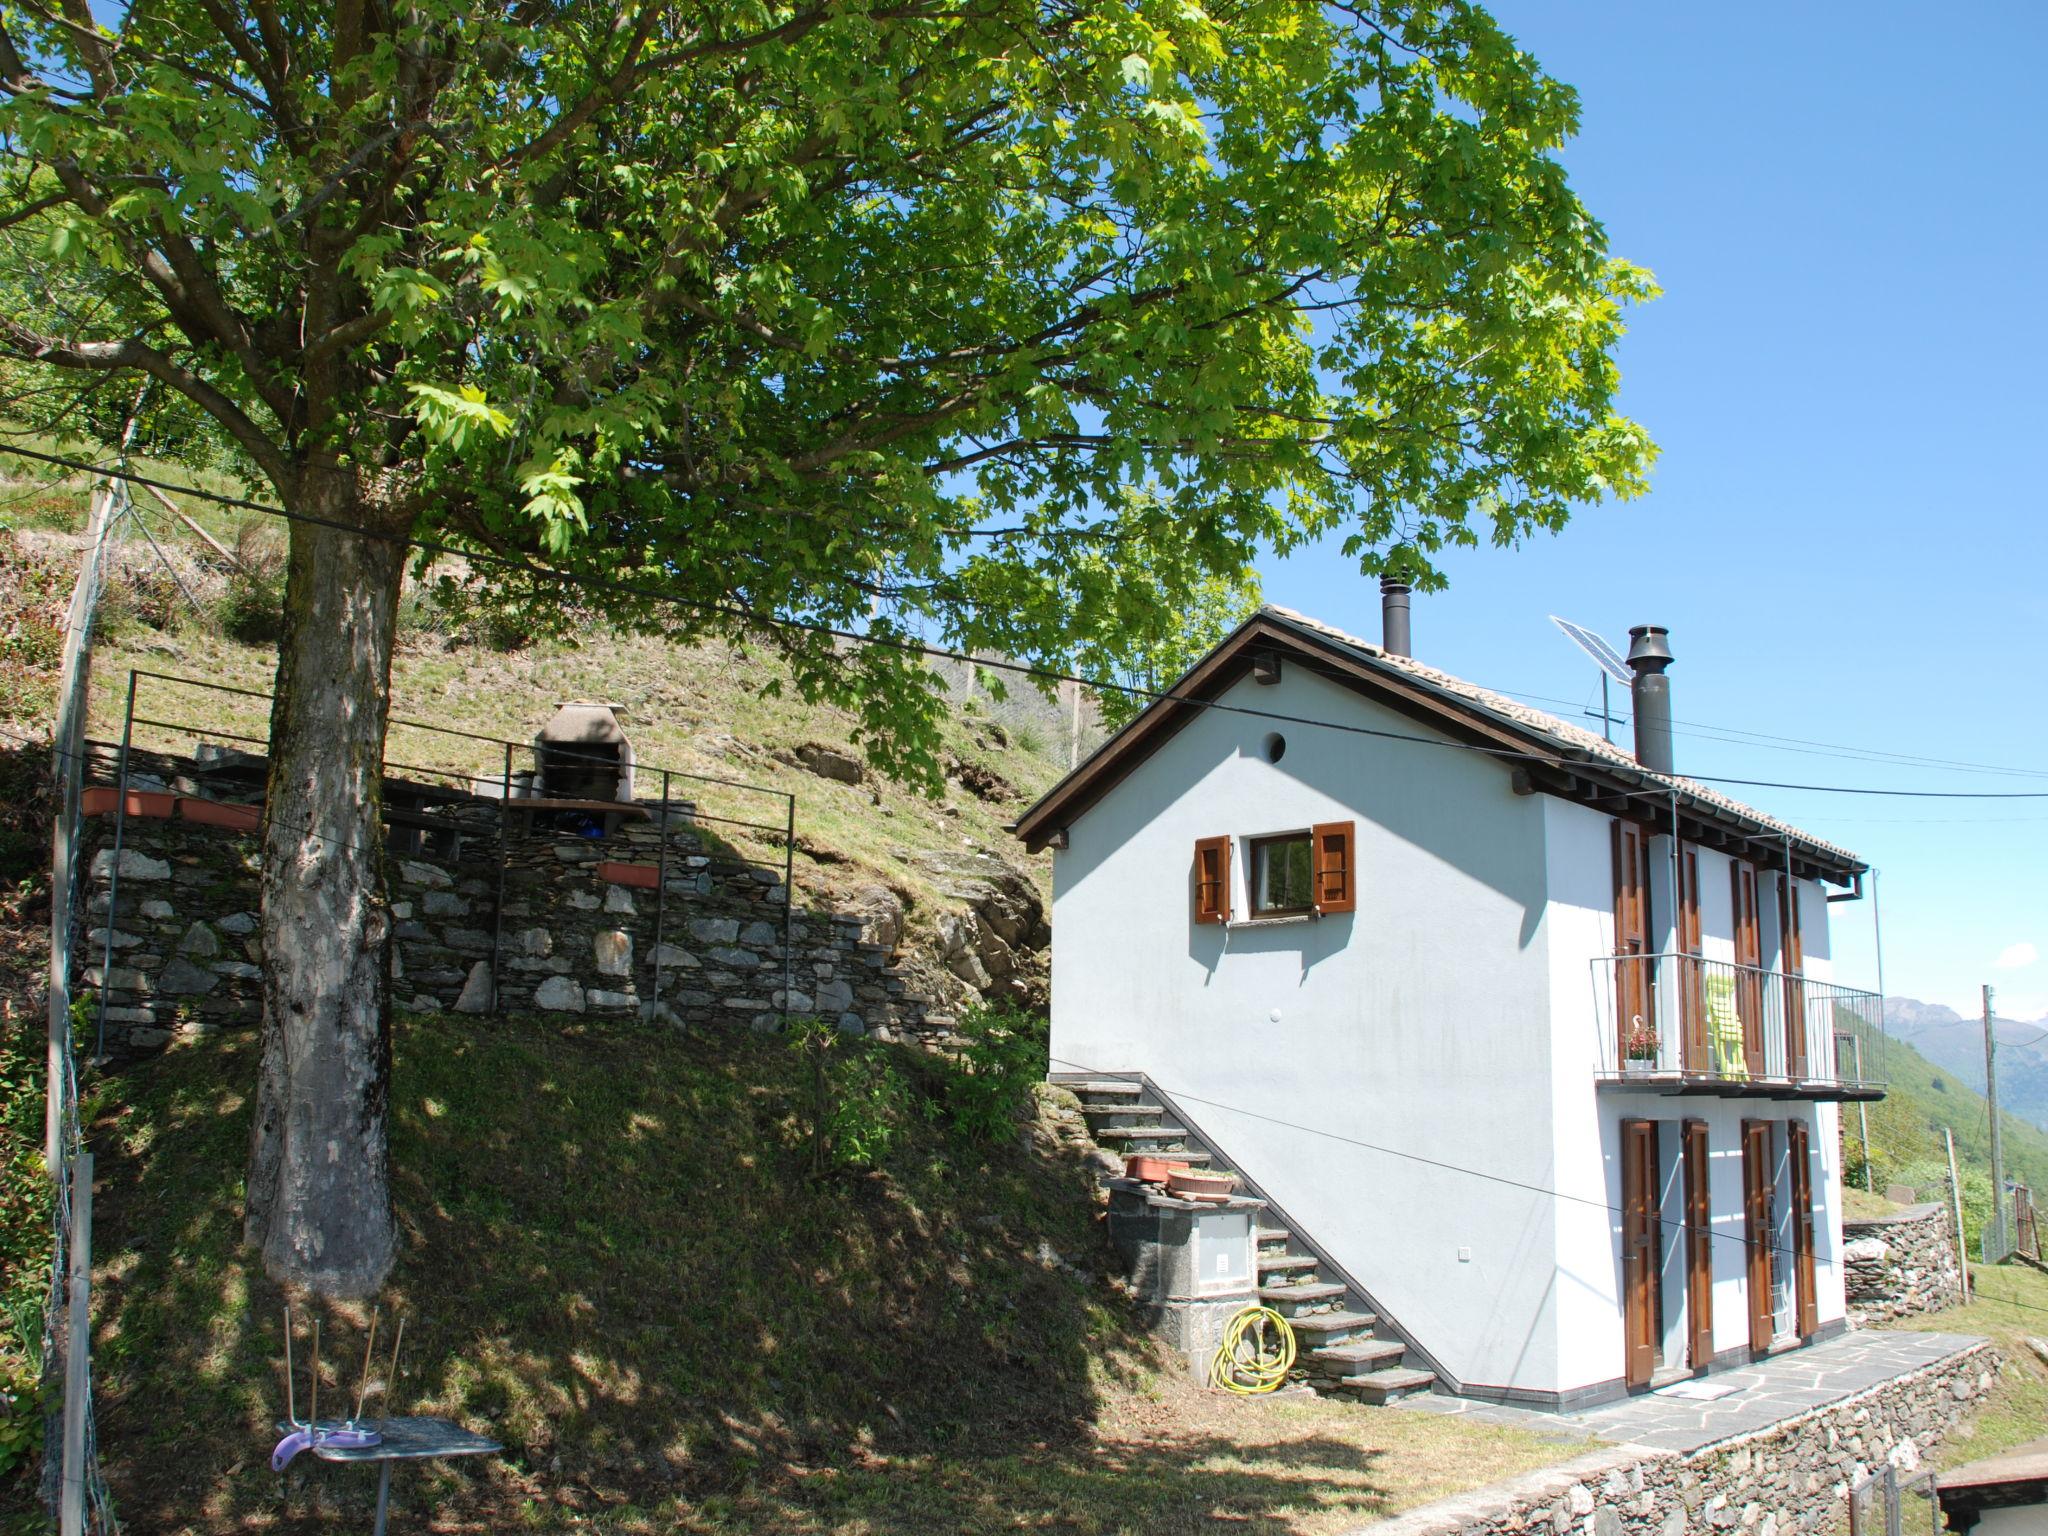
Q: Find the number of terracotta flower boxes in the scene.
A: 5